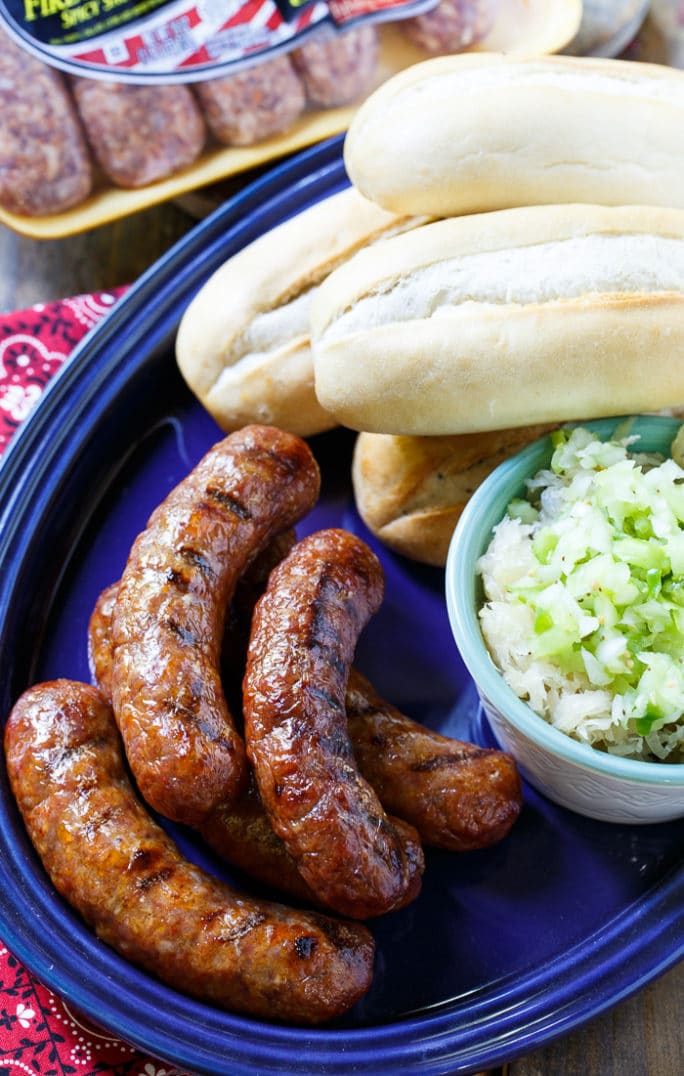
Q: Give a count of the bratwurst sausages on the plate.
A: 5